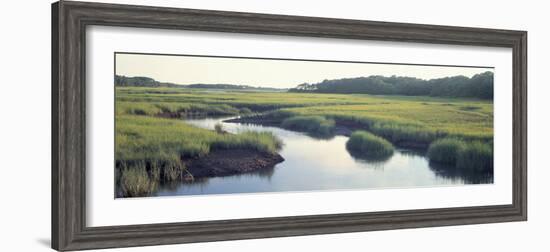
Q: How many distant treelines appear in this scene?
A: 2